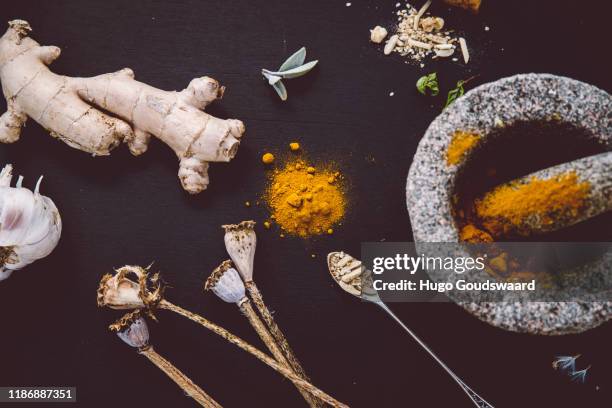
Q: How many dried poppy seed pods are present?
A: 4